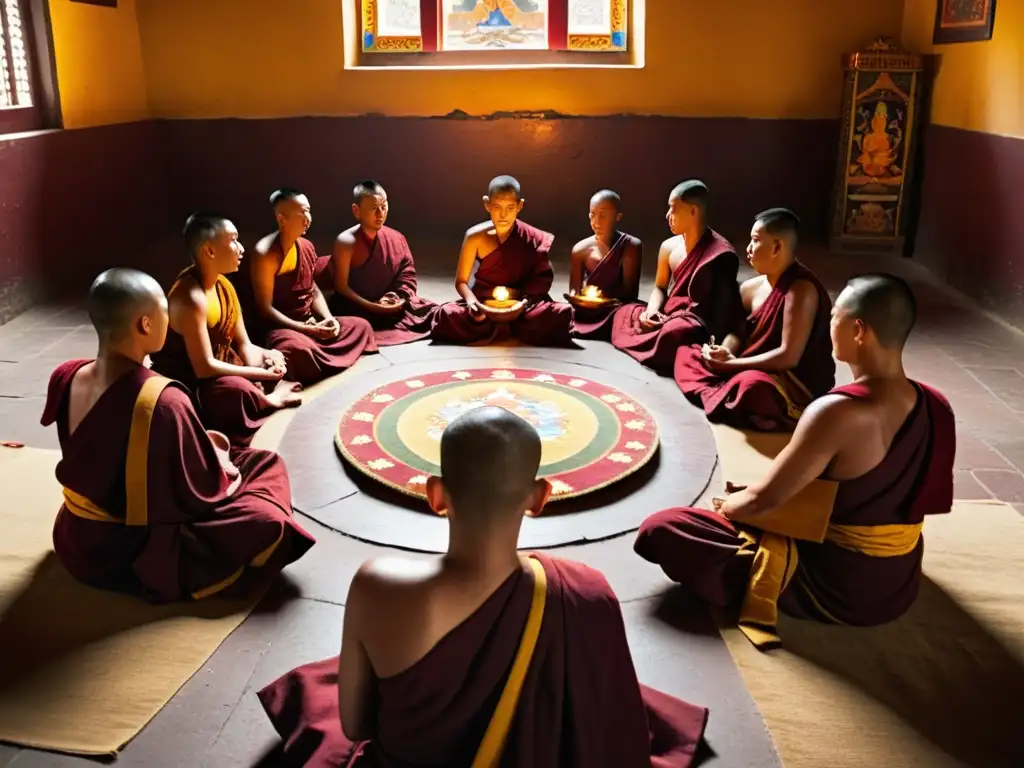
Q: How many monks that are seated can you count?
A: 10